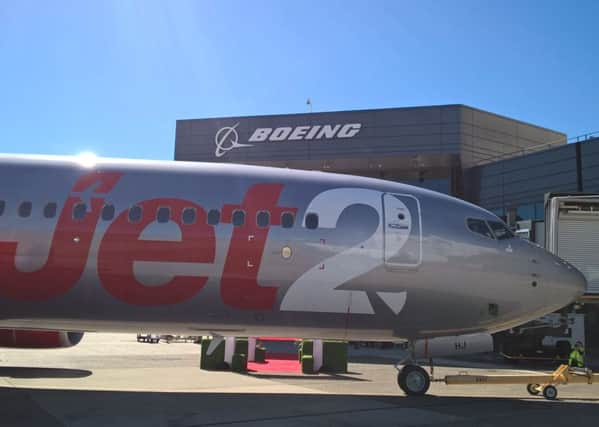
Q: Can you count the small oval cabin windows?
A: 13